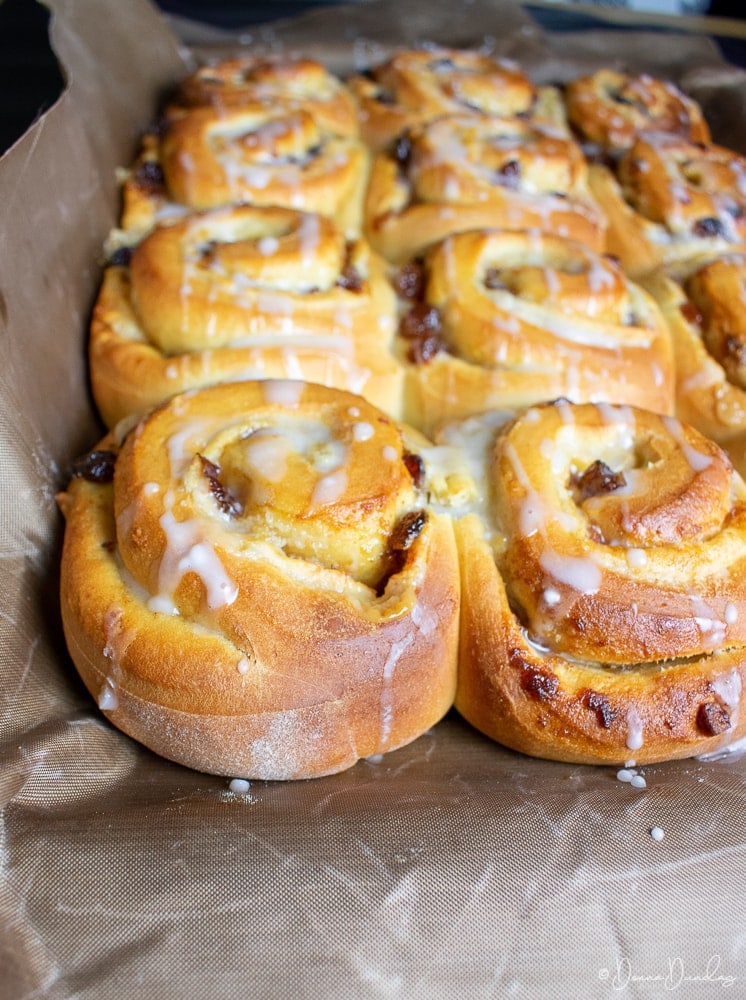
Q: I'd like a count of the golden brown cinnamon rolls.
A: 11